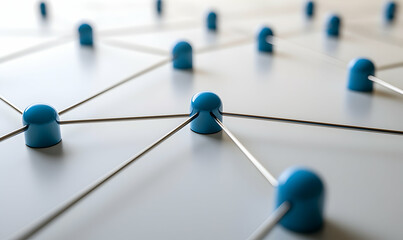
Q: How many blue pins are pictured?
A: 13